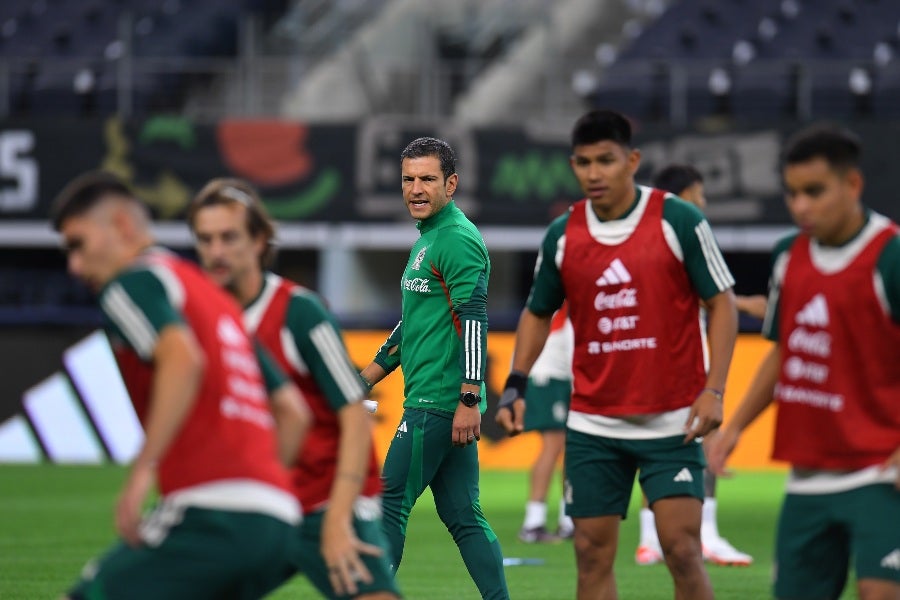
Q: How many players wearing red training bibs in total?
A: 4